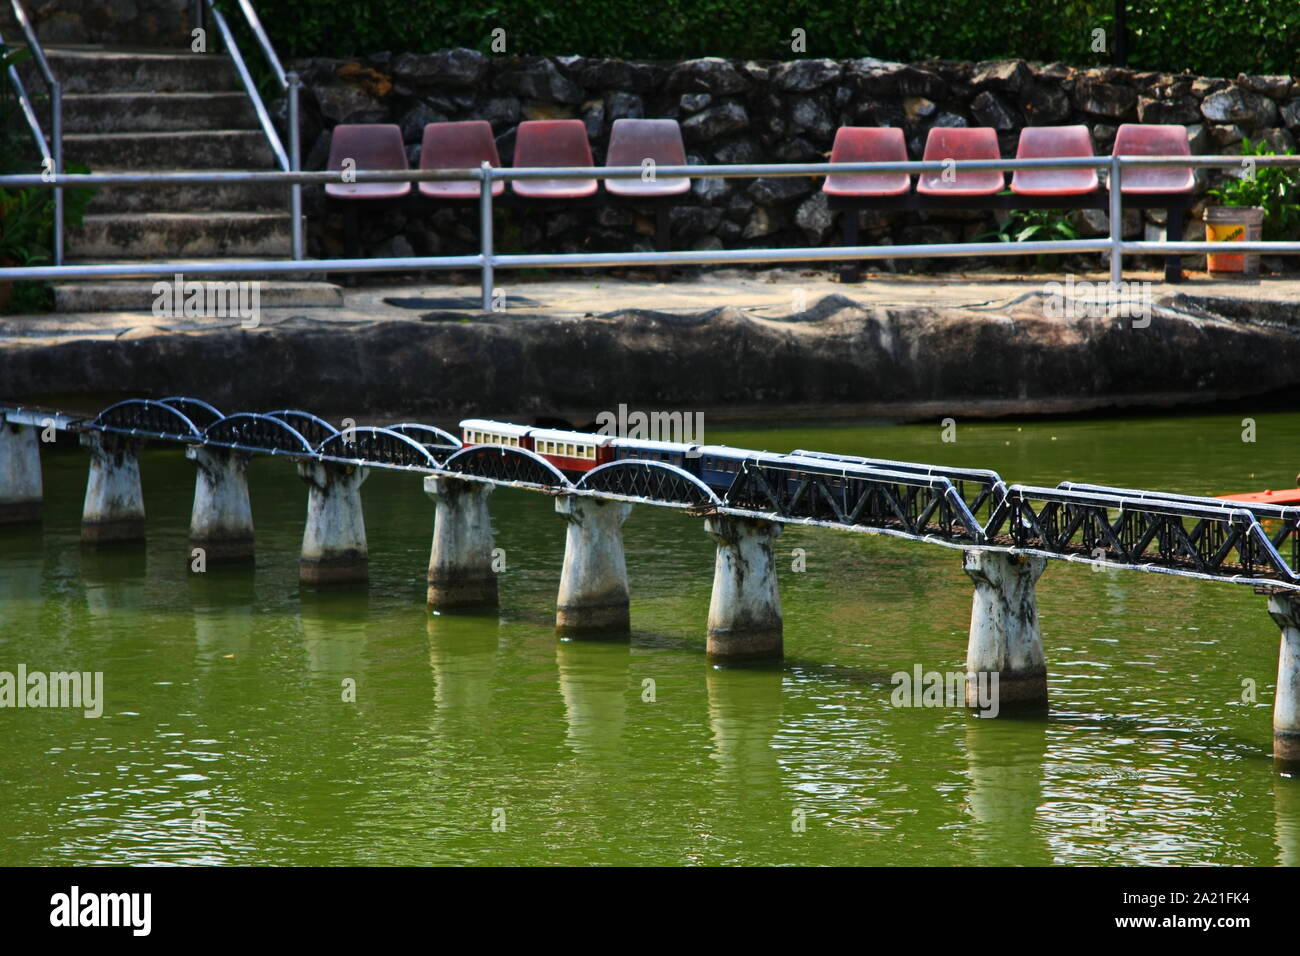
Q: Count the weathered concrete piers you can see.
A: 9